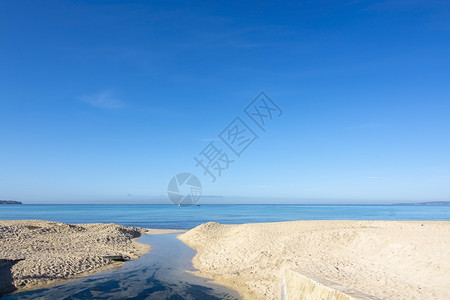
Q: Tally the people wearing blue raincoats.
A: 0